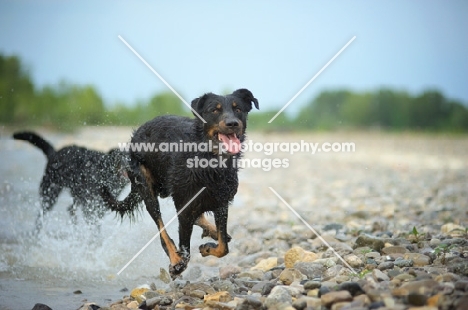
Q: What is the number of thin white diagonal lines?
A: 4